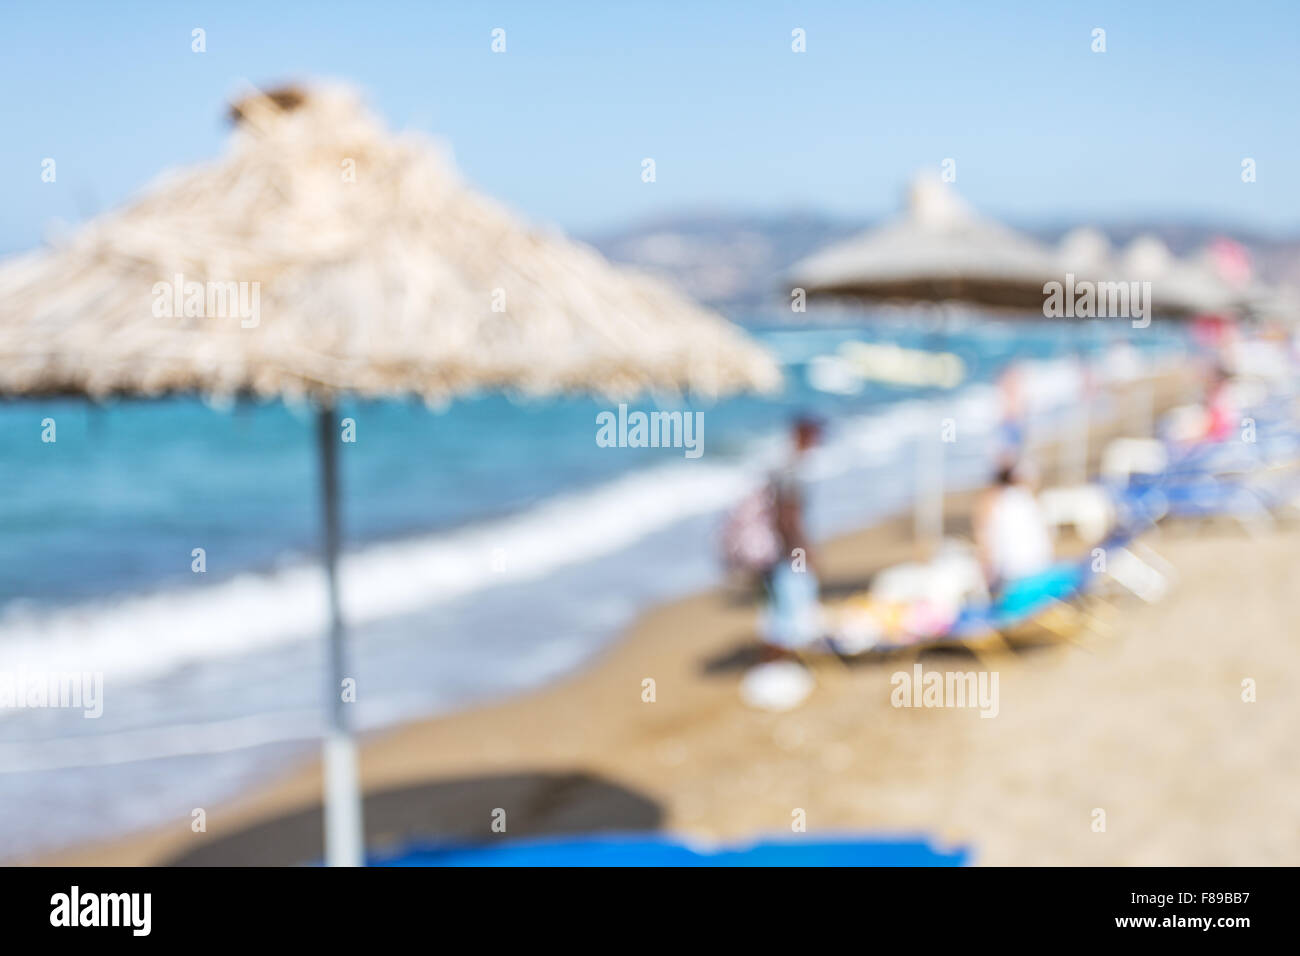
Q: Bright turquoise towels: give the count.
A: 1